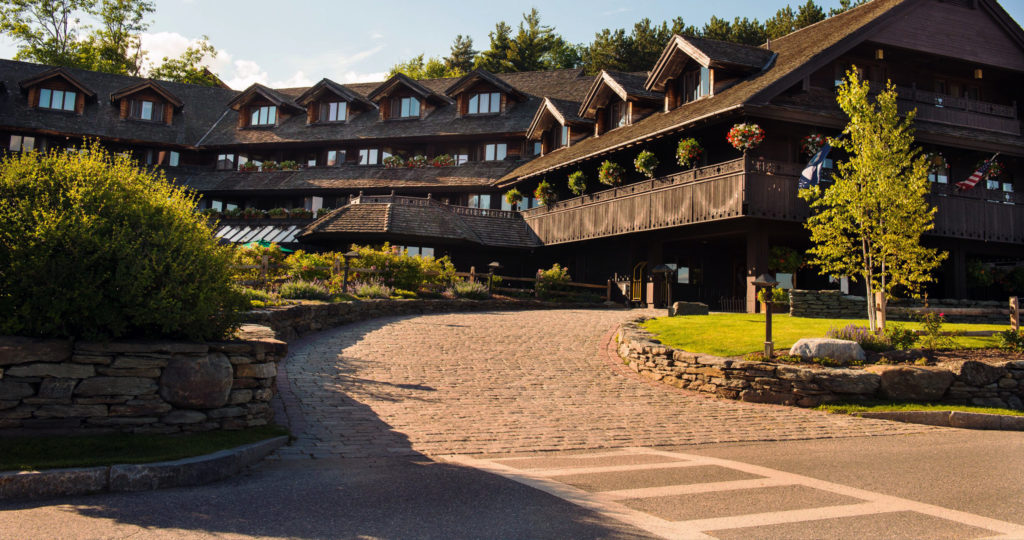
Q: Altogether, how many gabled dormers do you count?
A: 9